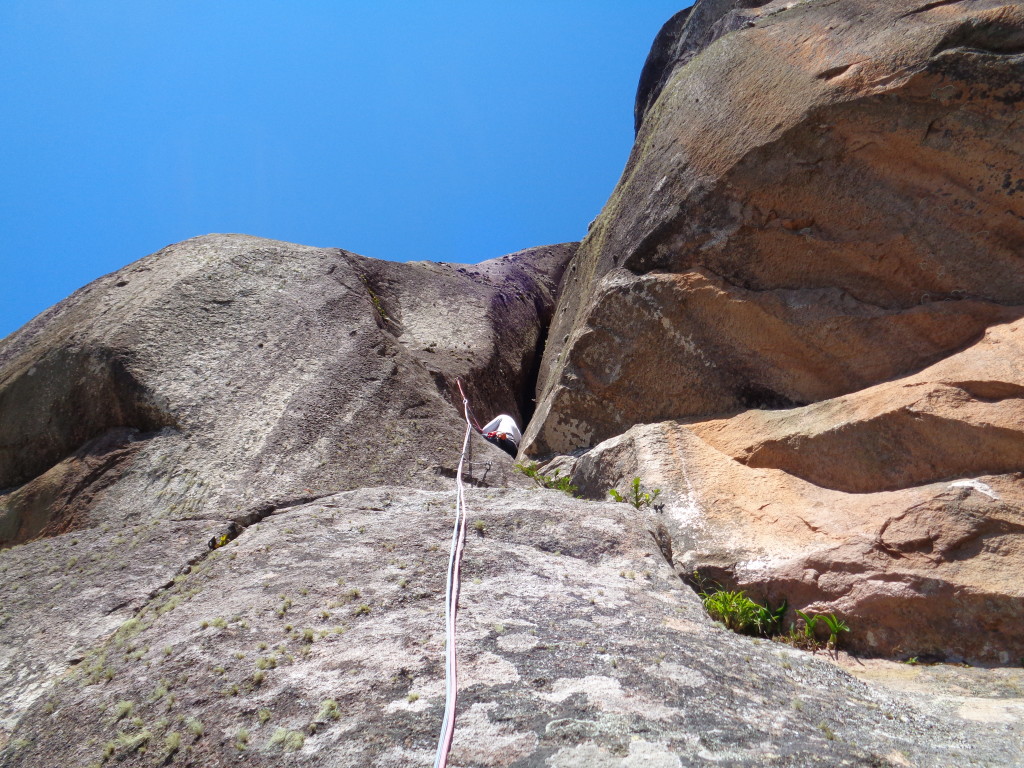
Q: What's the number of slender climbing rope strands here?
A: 2